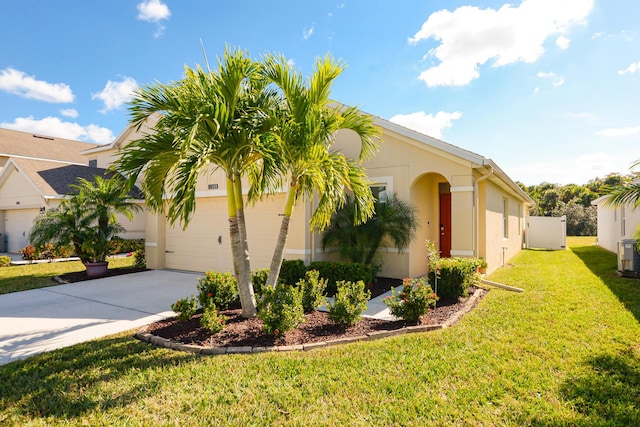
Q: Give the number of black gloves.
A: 0